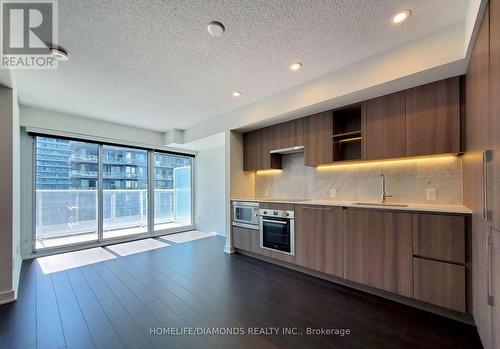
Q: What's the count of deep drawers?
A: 2